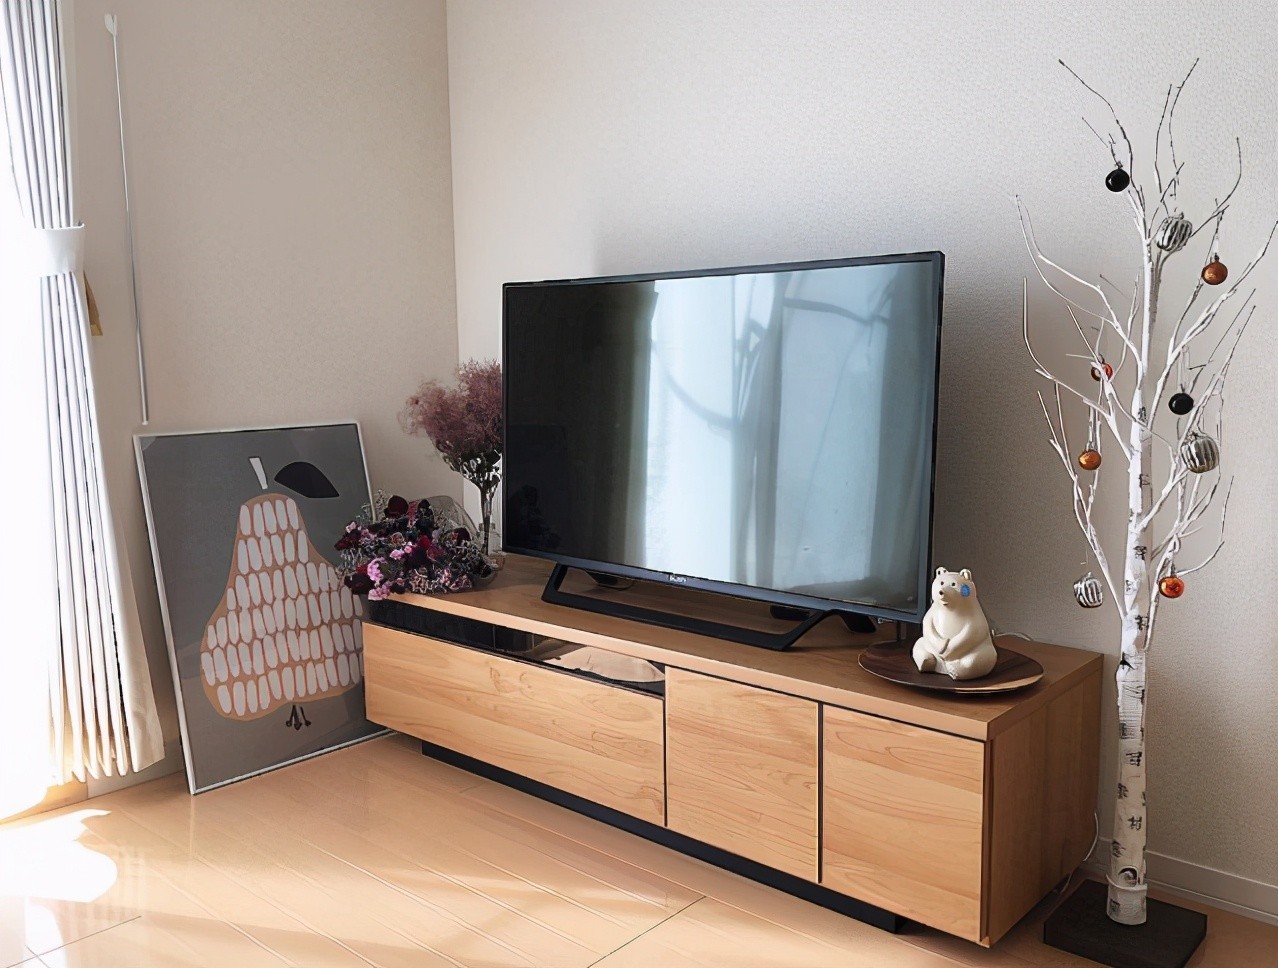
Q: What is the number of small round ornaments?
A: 9